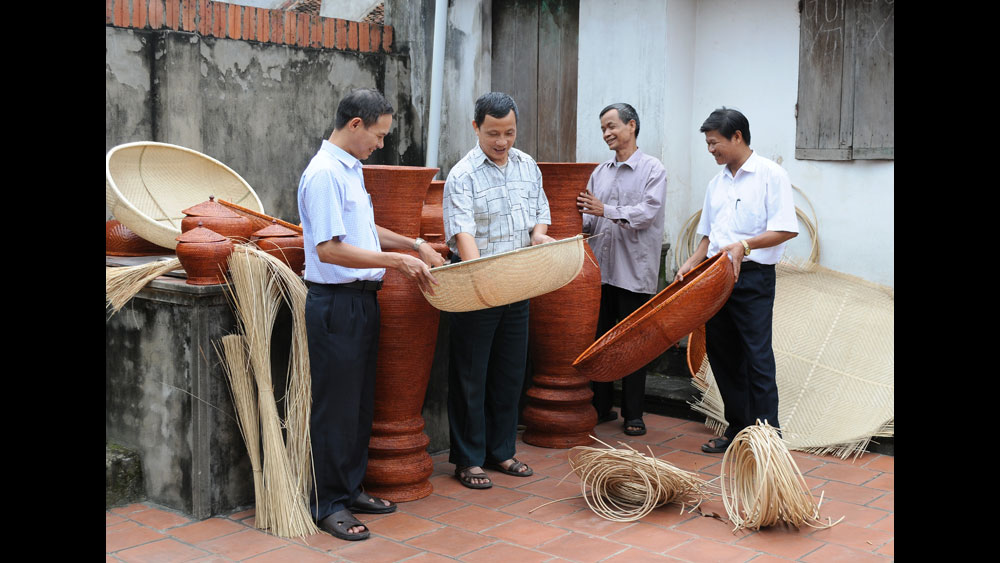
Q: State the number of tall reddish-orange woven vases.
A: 2